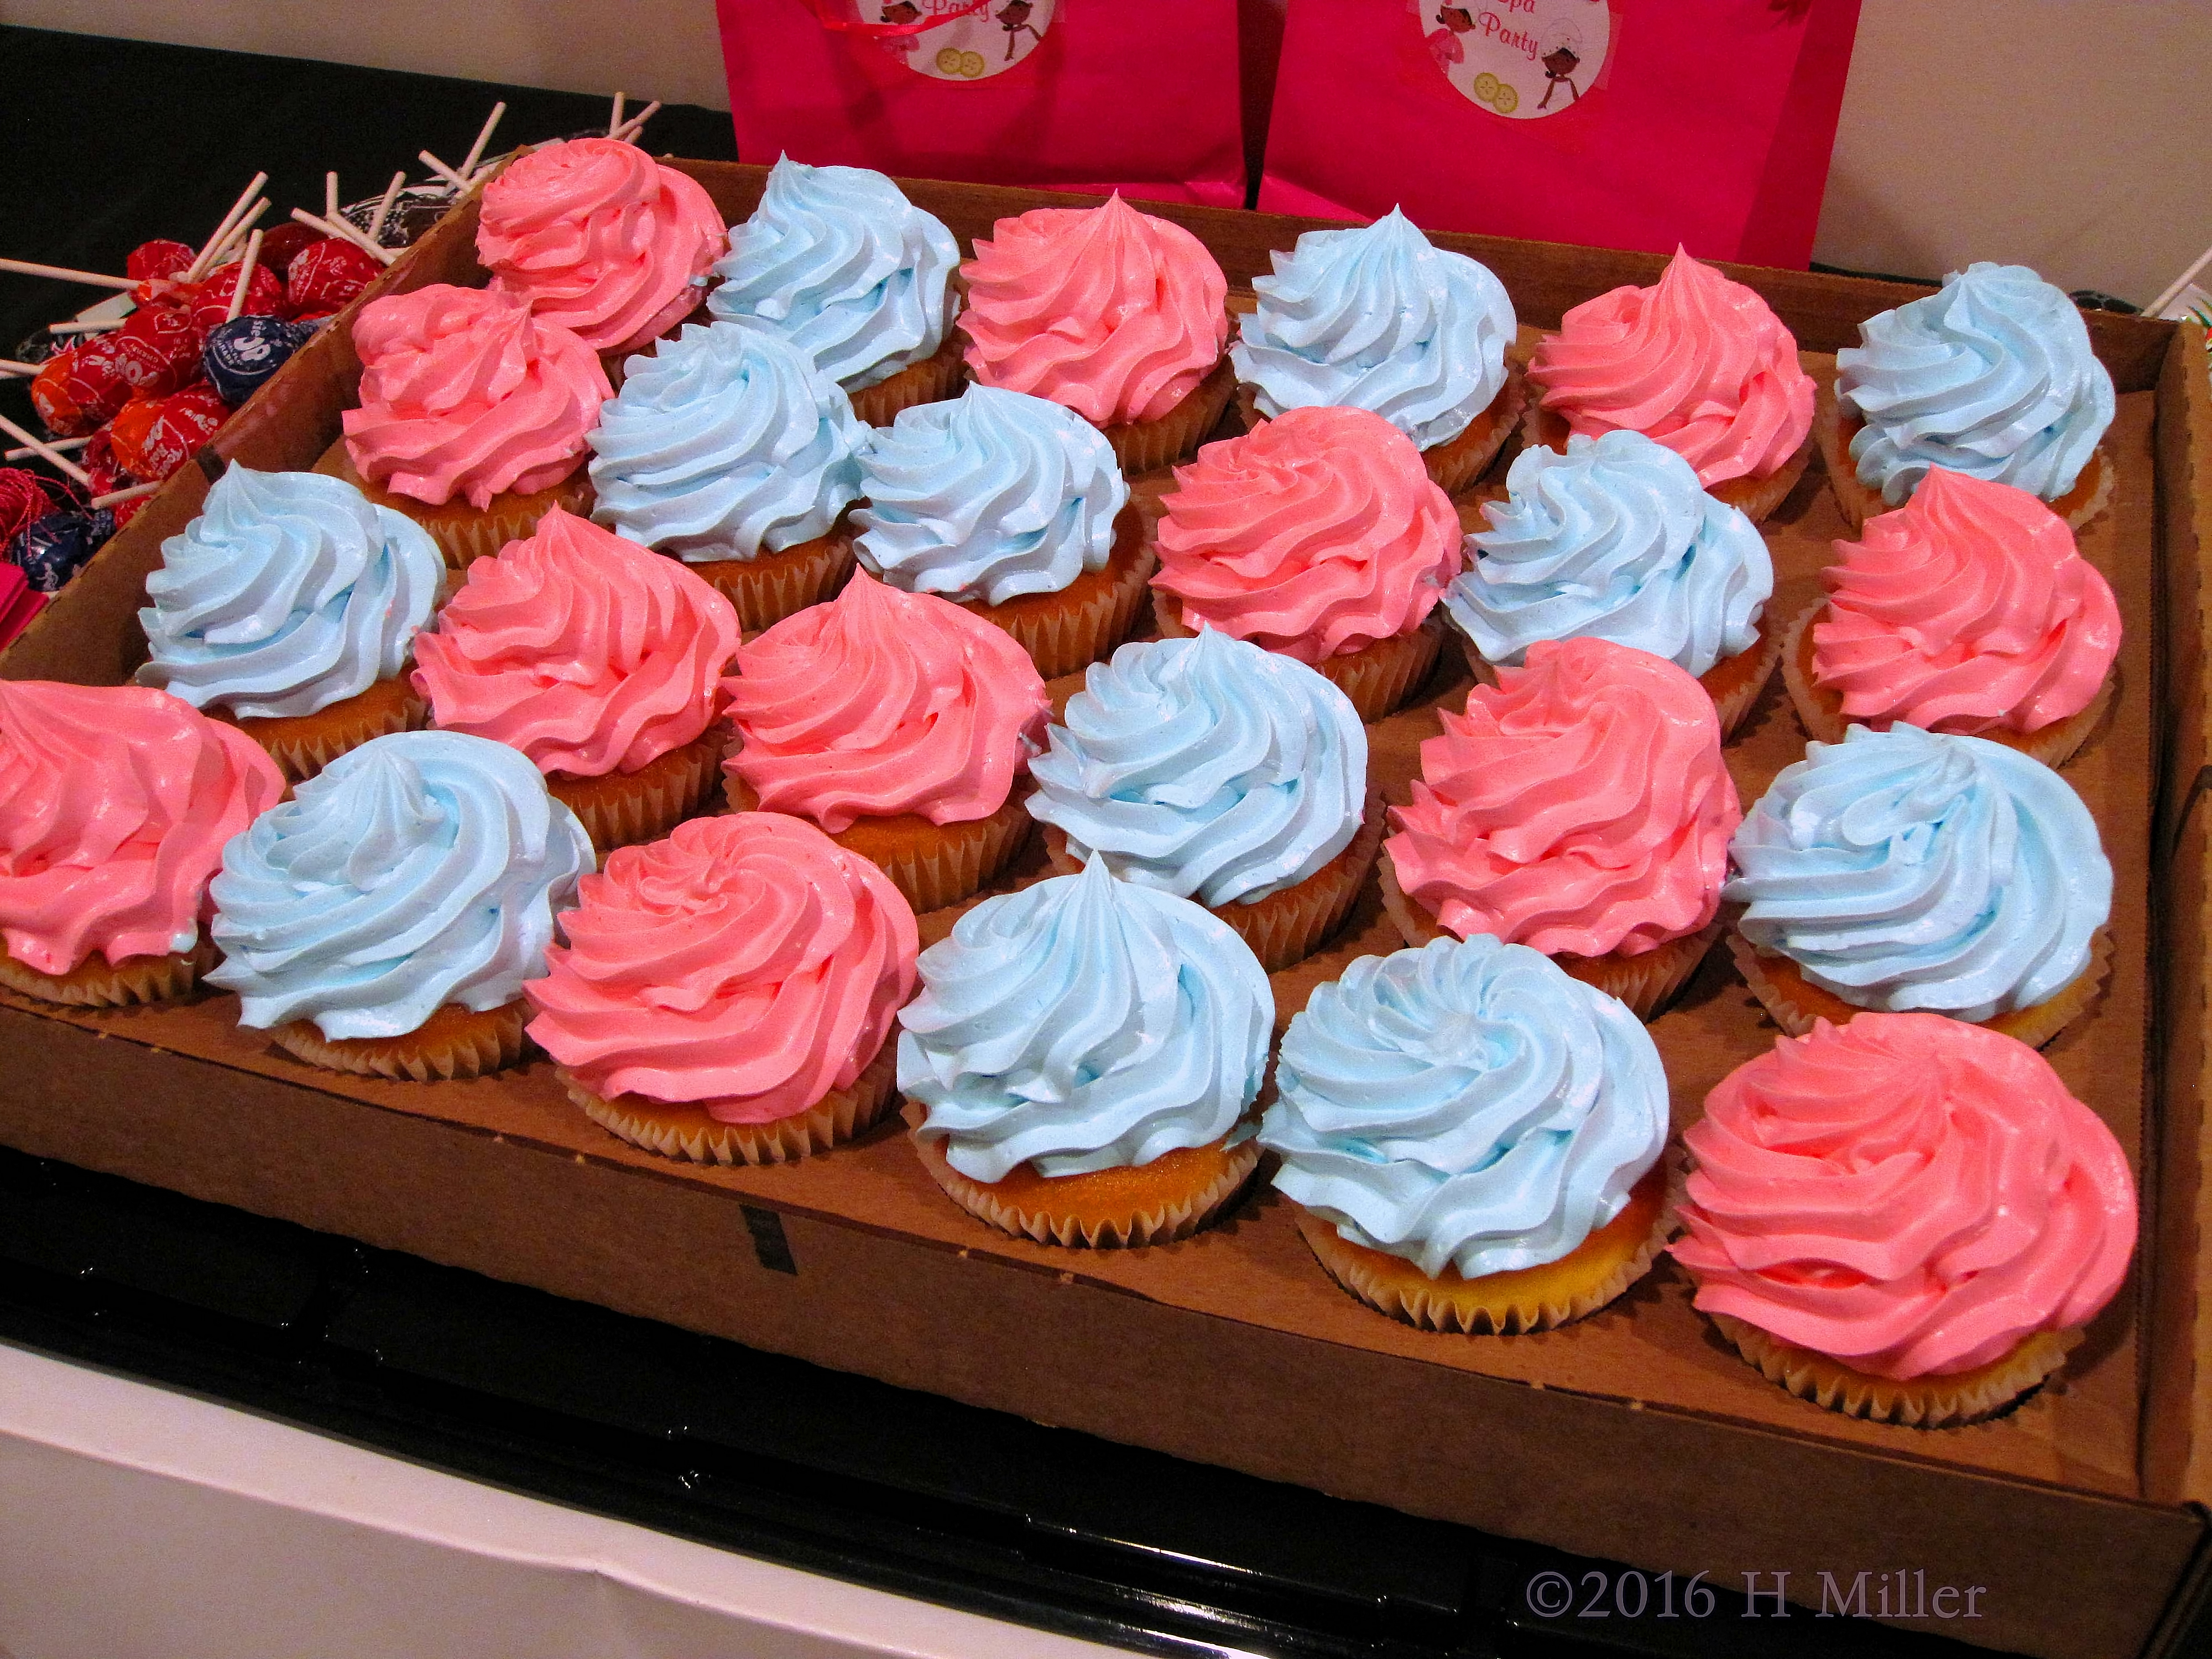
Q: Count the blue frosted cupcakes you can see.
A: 12